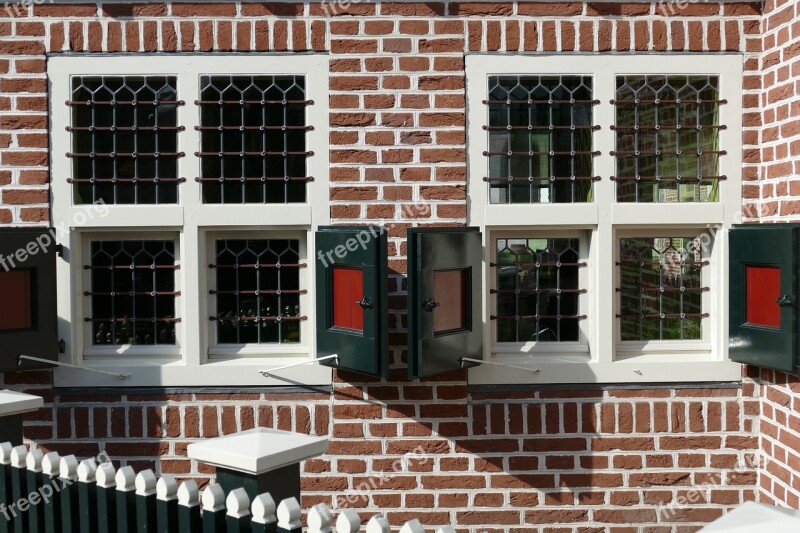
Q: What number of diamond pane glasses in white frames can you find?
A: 8